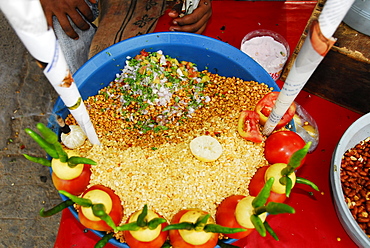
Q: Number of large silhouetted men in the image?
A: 0